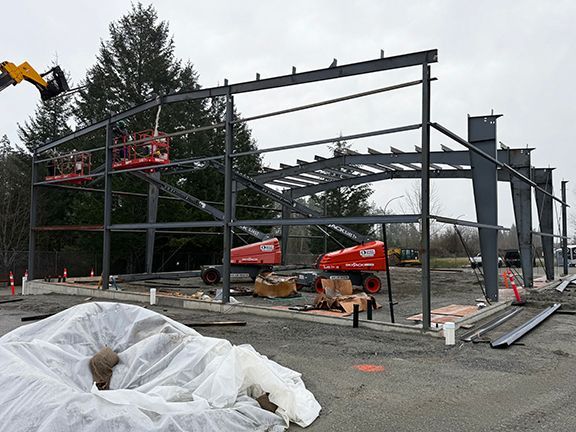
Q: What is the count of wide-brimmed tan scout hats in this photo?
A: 0